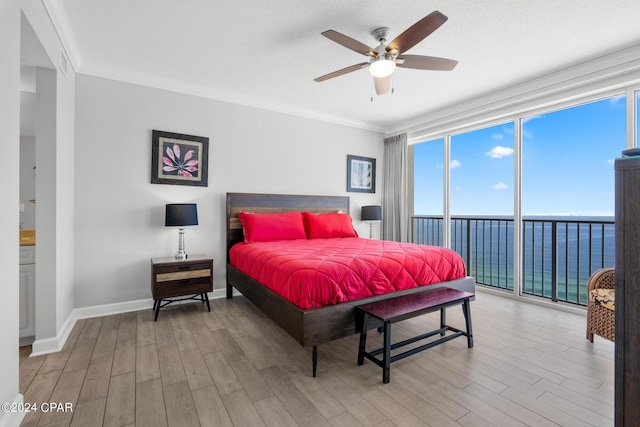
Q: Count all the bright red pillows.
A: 2